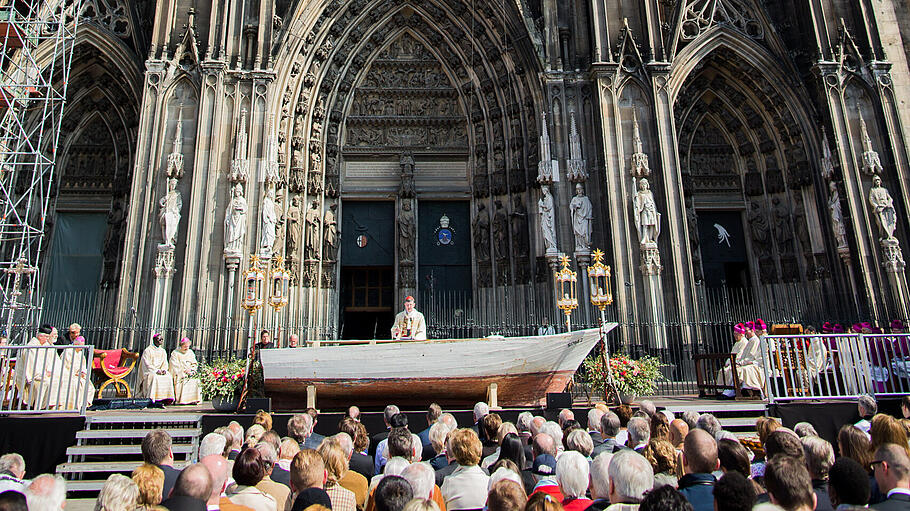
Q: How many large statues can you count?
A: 8